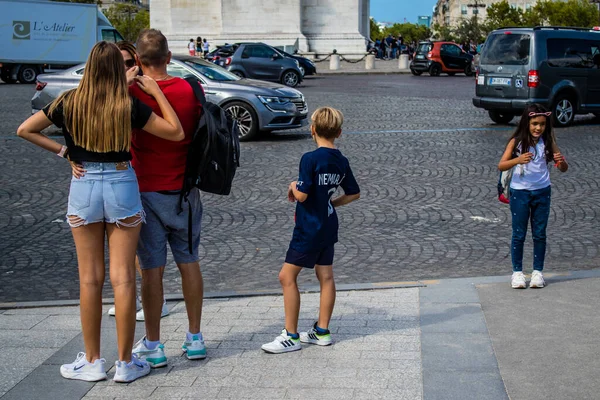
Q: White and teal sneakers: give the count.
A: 2